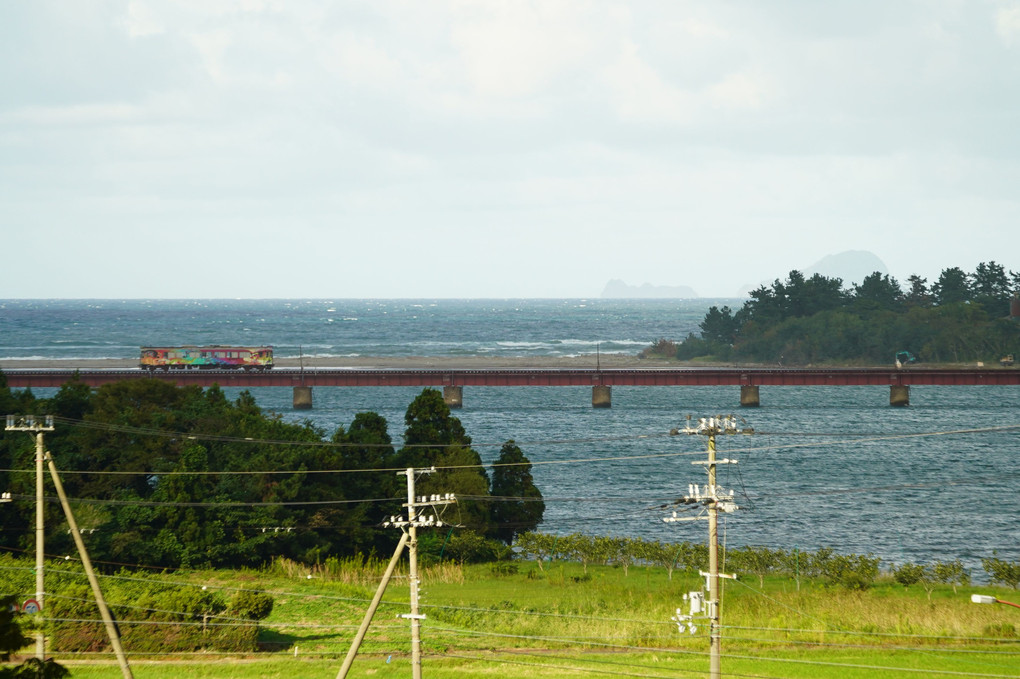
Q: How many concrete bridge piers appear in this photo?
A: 5